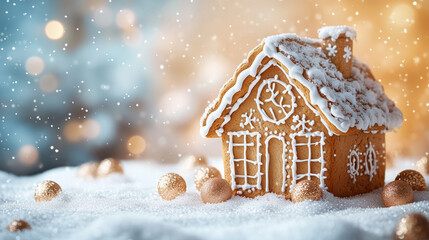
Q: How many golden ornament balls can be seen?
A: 13